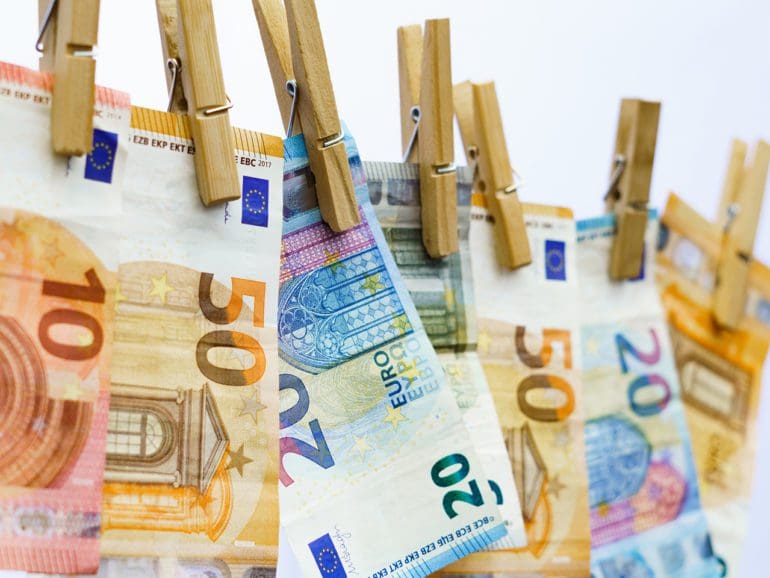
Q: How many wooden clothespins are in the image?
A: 7